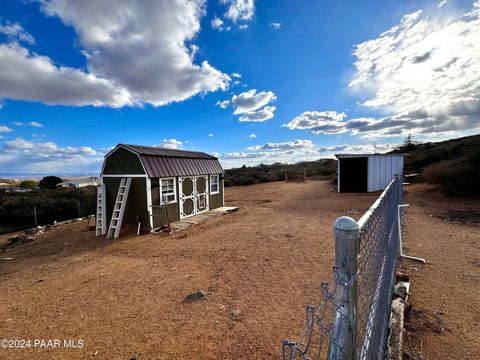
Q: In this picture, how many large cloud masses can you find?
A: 2